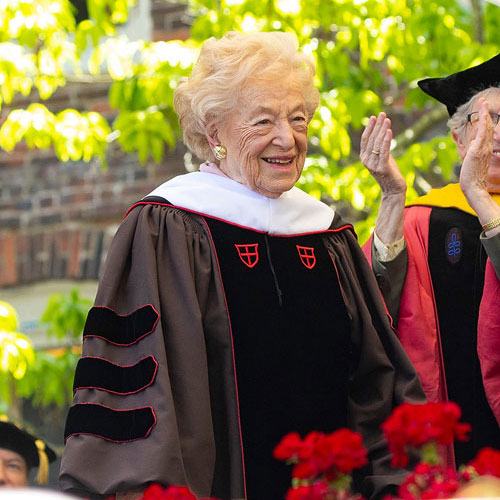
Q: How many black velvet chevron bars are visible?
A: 3